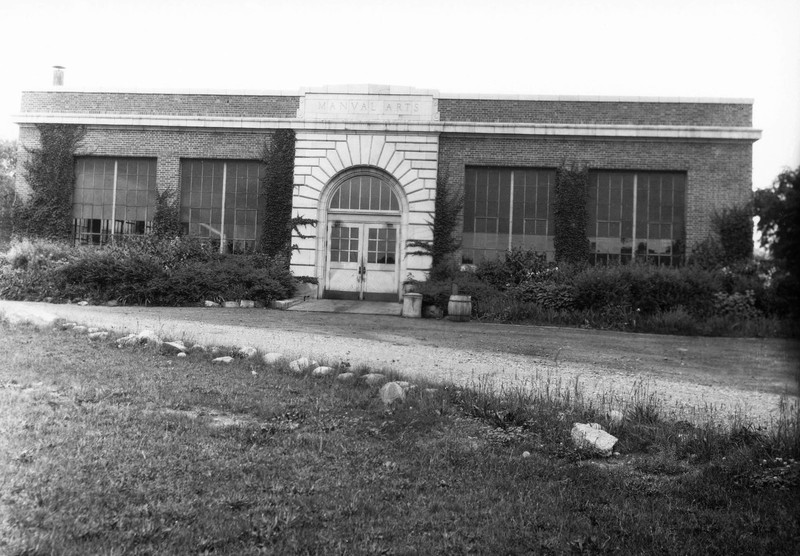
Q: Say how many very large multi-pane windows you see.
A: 4